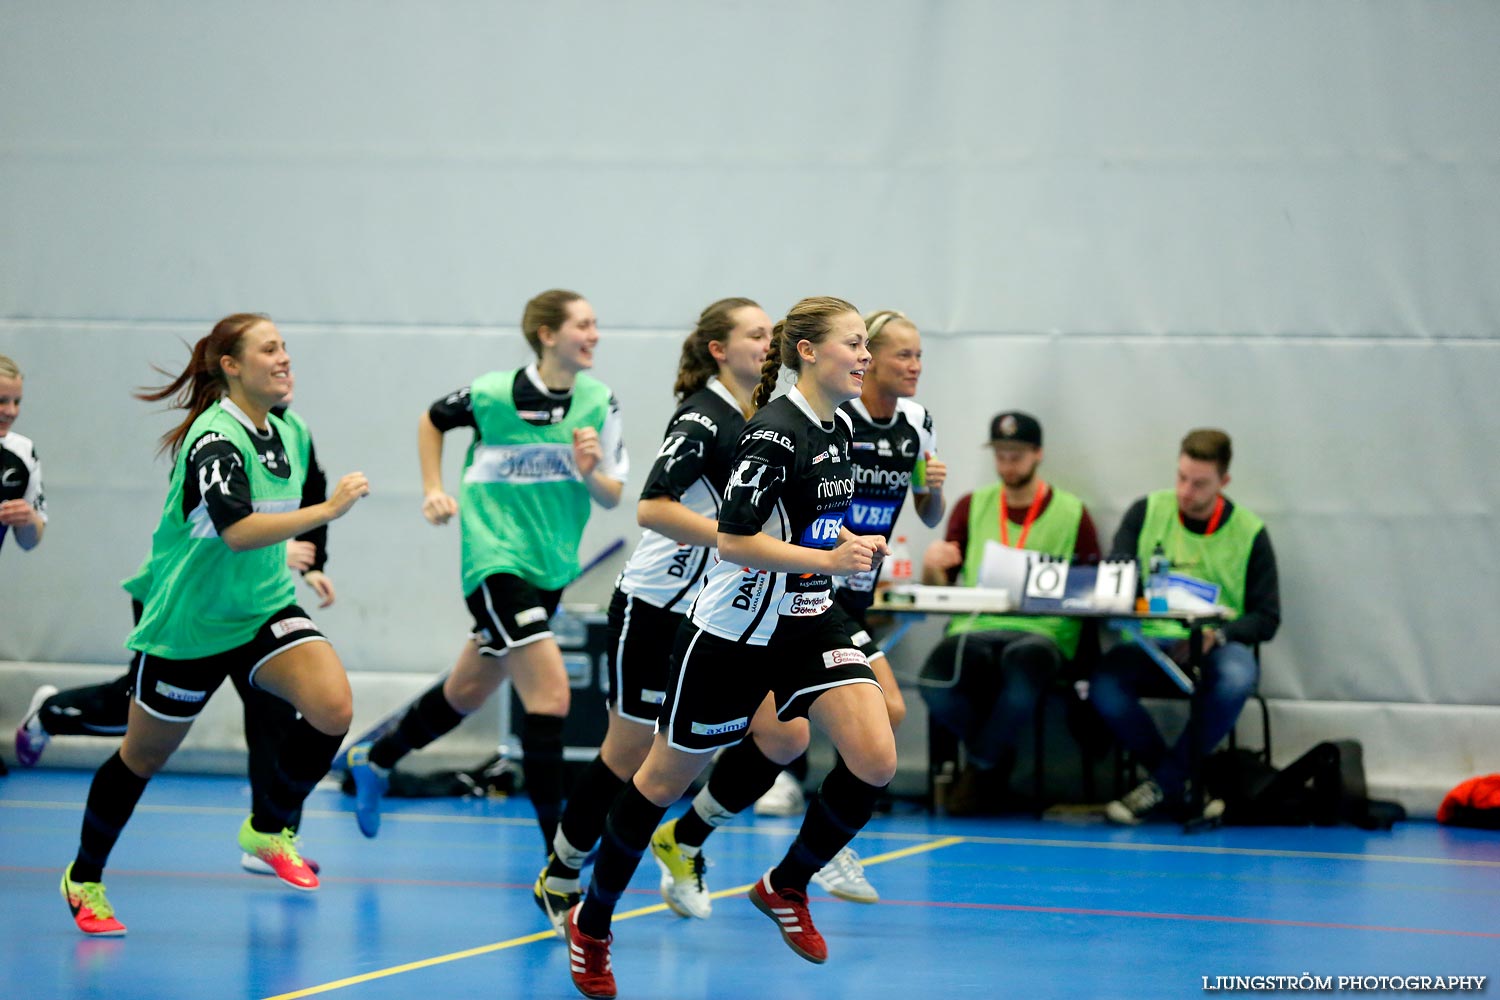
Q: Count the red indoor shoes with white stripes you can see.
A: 2